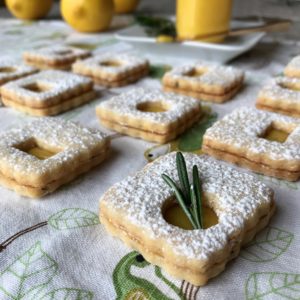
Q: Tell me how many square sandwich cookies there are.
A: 11